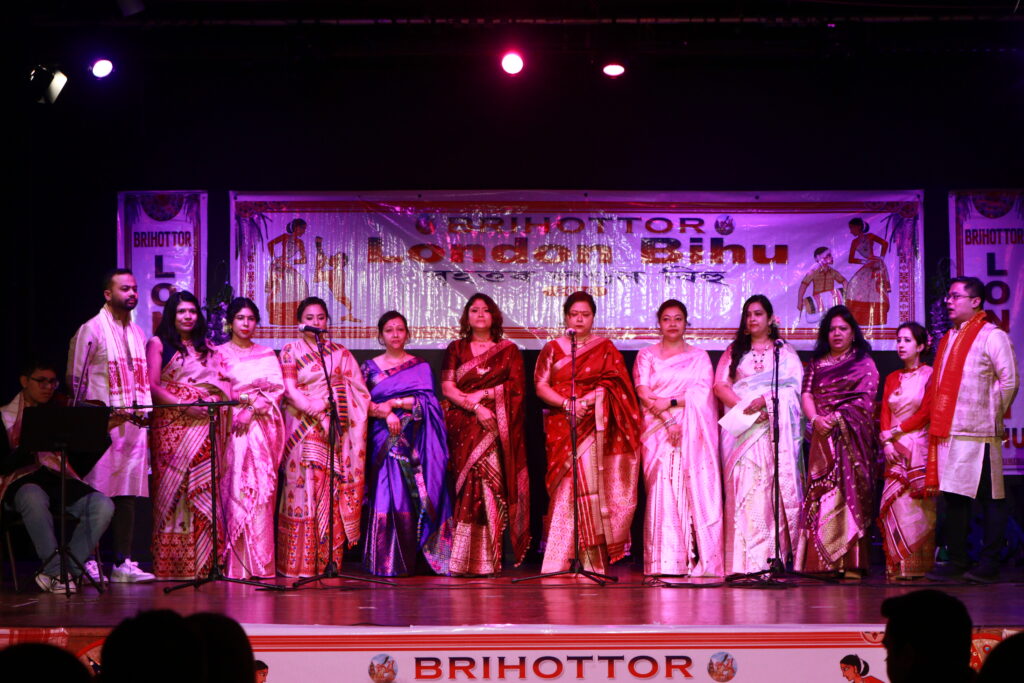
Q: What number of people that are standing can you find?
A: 12